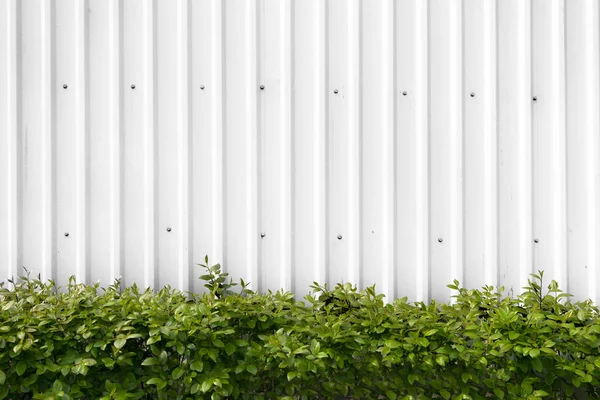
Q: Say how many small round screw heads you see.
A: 14